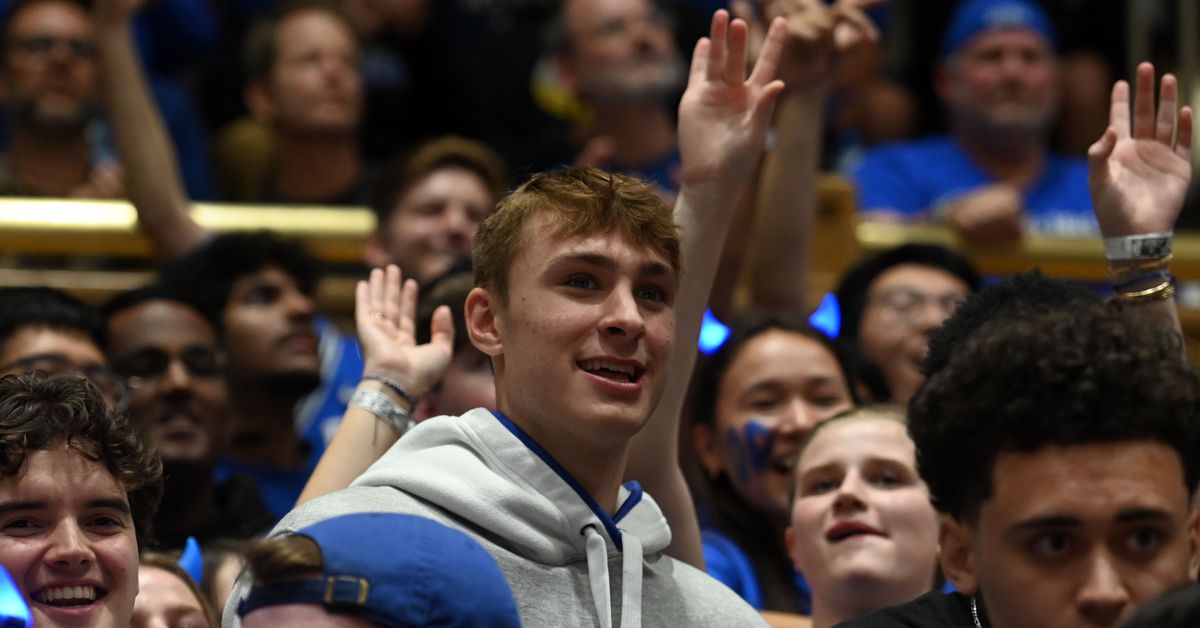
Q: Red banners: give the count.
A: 0